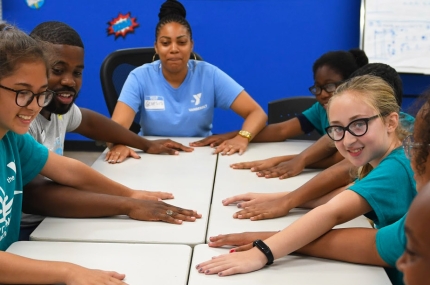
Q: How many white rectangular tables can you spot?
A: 4